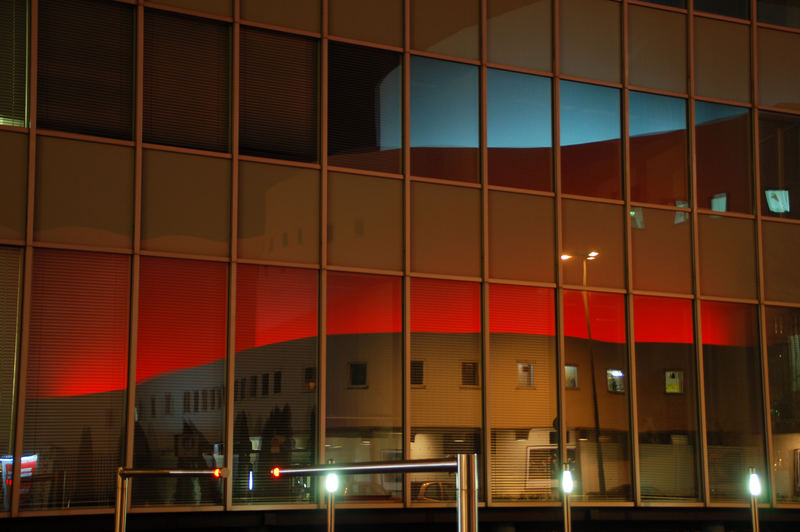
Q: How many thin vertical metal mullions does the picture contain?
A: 10